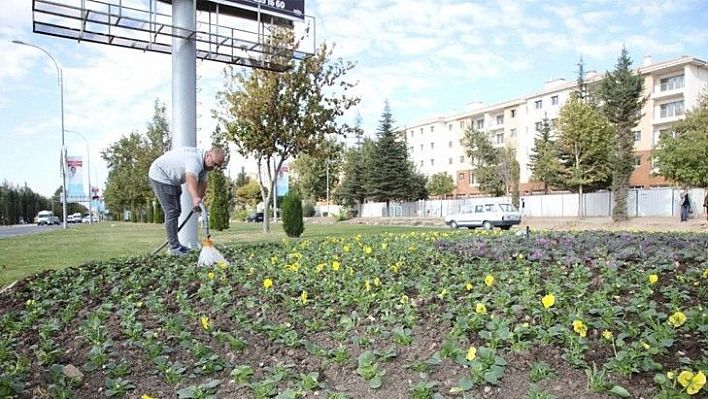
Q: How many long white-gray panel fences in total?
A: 1